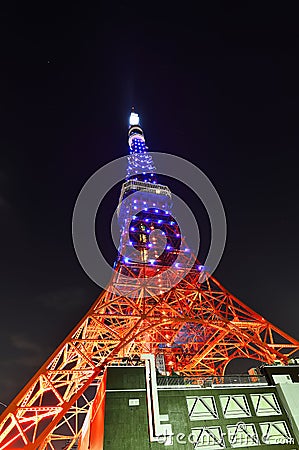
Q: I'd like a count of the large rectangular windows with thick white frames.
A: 6